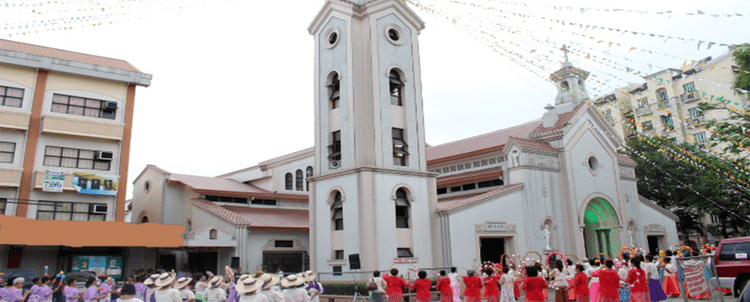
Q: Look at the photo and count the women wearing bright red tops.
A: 9